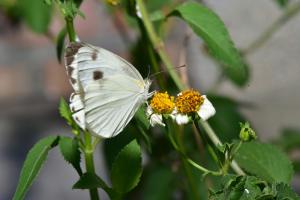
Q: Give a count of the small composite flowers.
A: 2